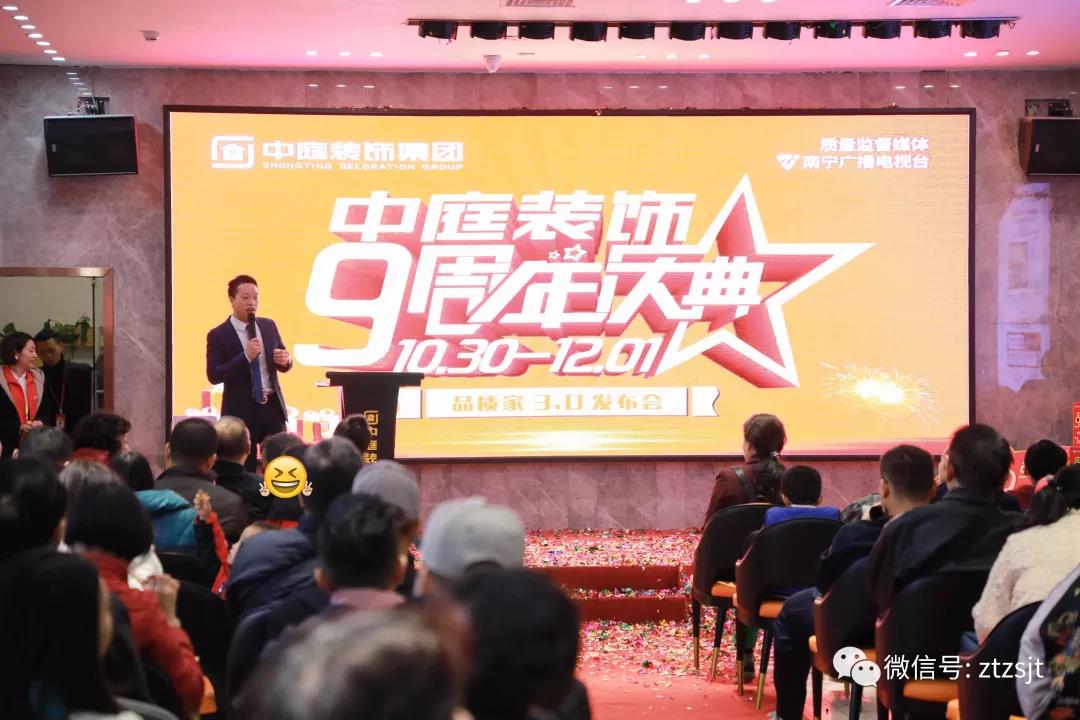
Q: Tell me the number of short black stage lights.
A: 12